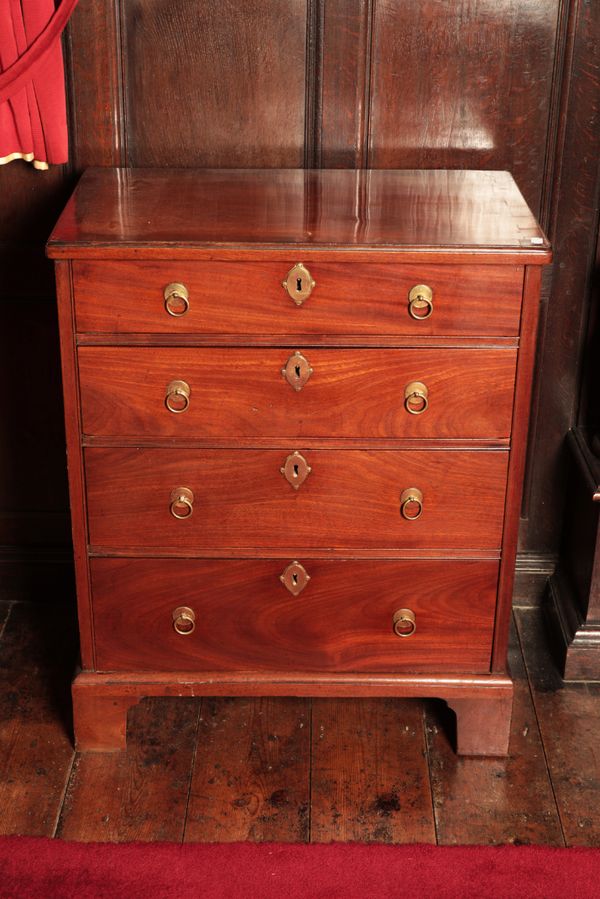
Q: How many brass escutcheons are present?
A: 4